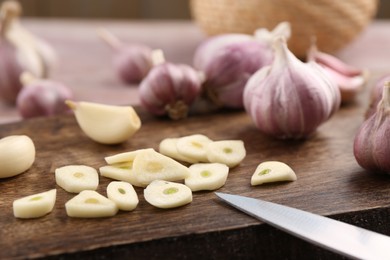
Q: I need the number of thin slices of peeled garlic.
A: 13